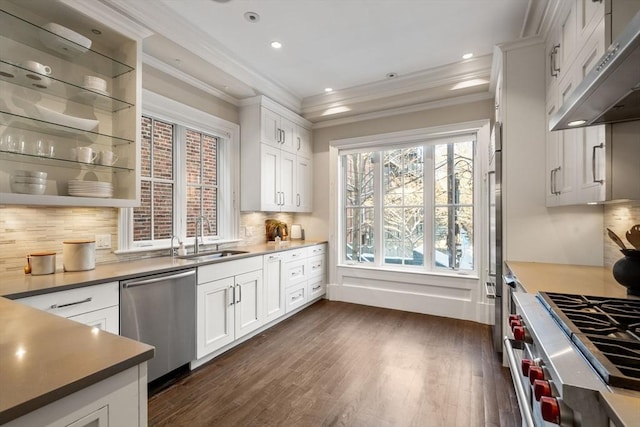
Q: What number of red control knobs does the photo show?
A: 7